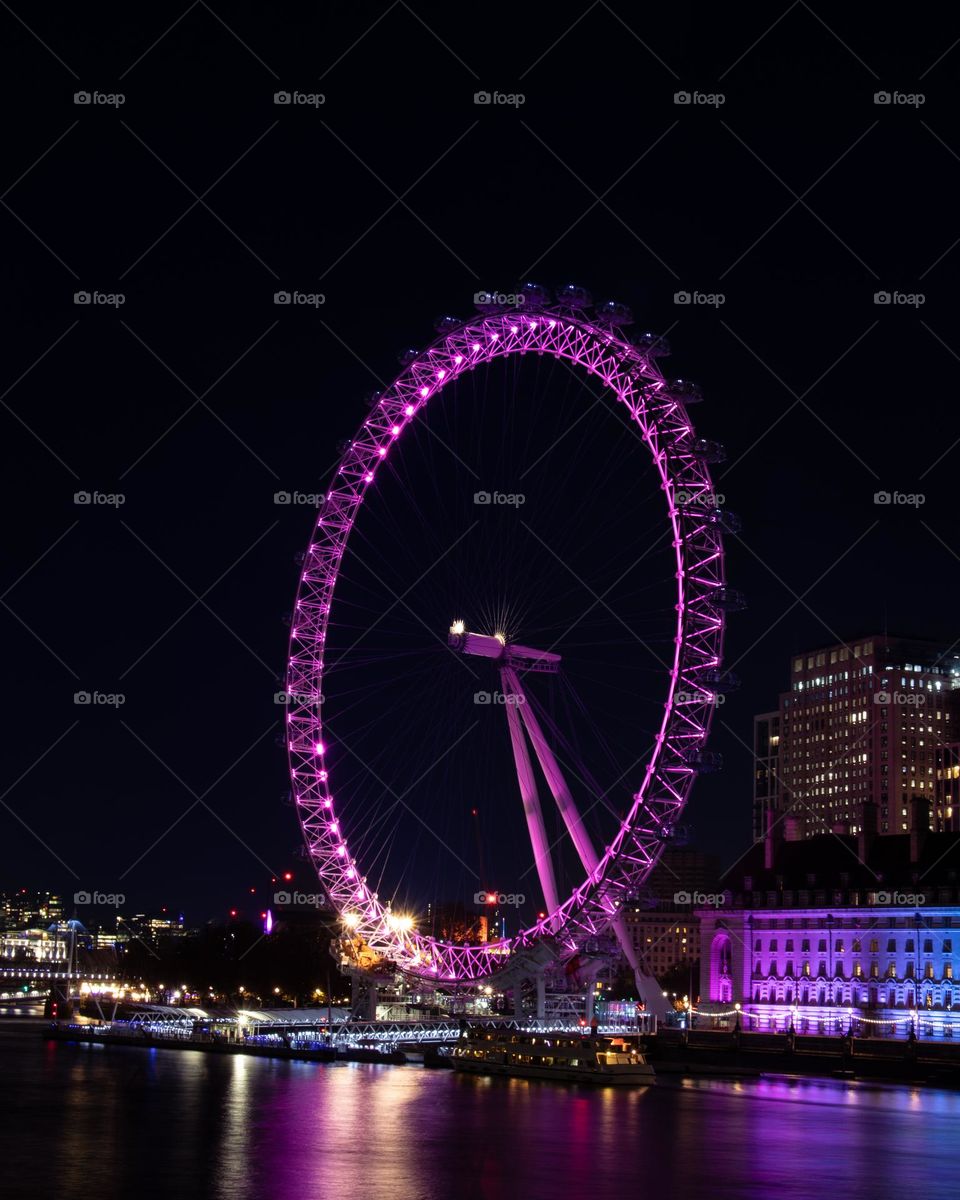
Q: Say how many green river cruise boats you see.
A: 0